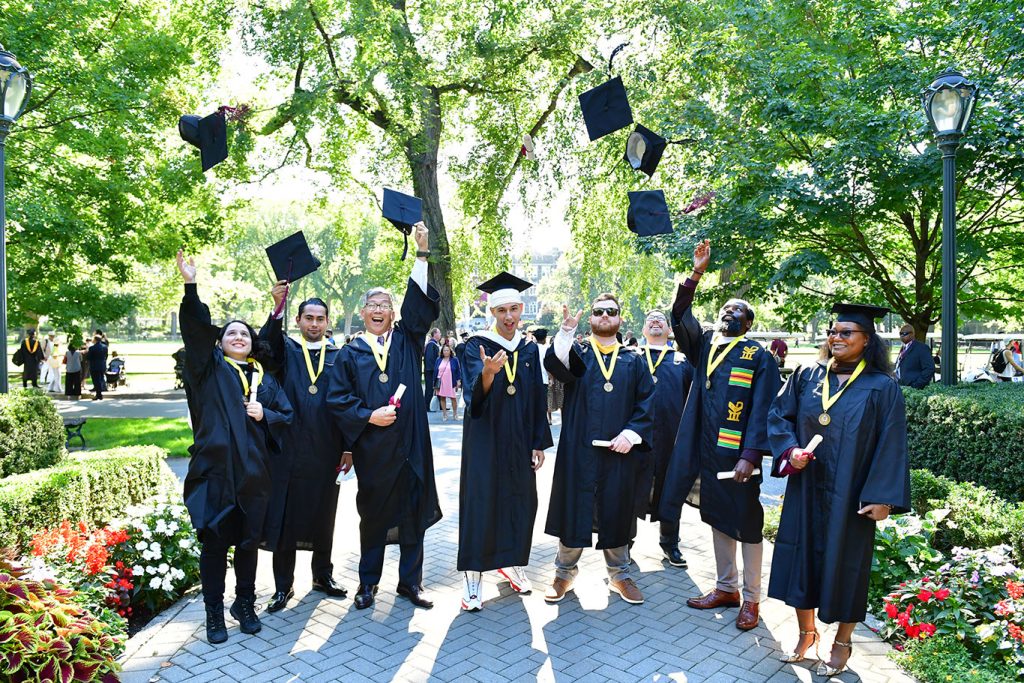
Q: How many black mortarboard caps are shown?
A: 8